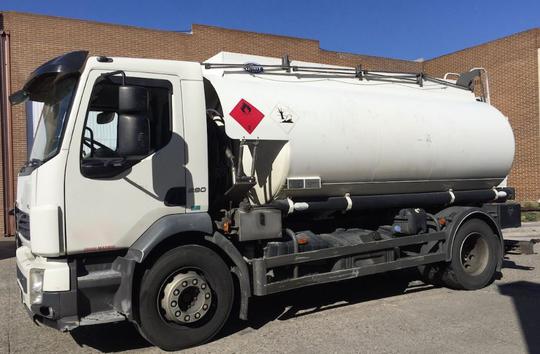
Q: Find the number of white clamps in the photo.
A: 4